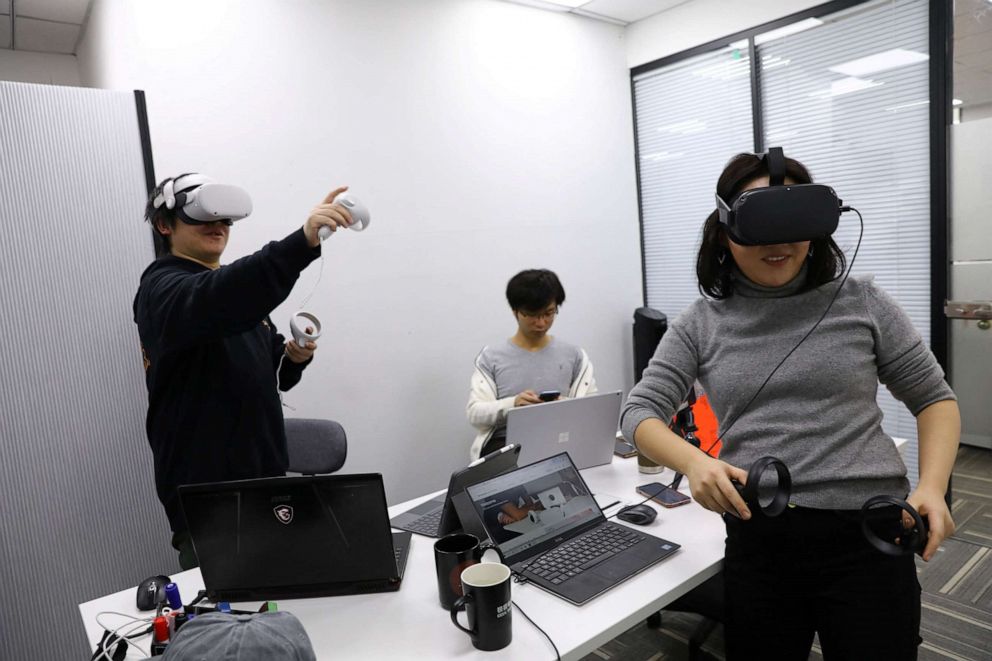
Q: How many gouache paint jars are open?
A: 0